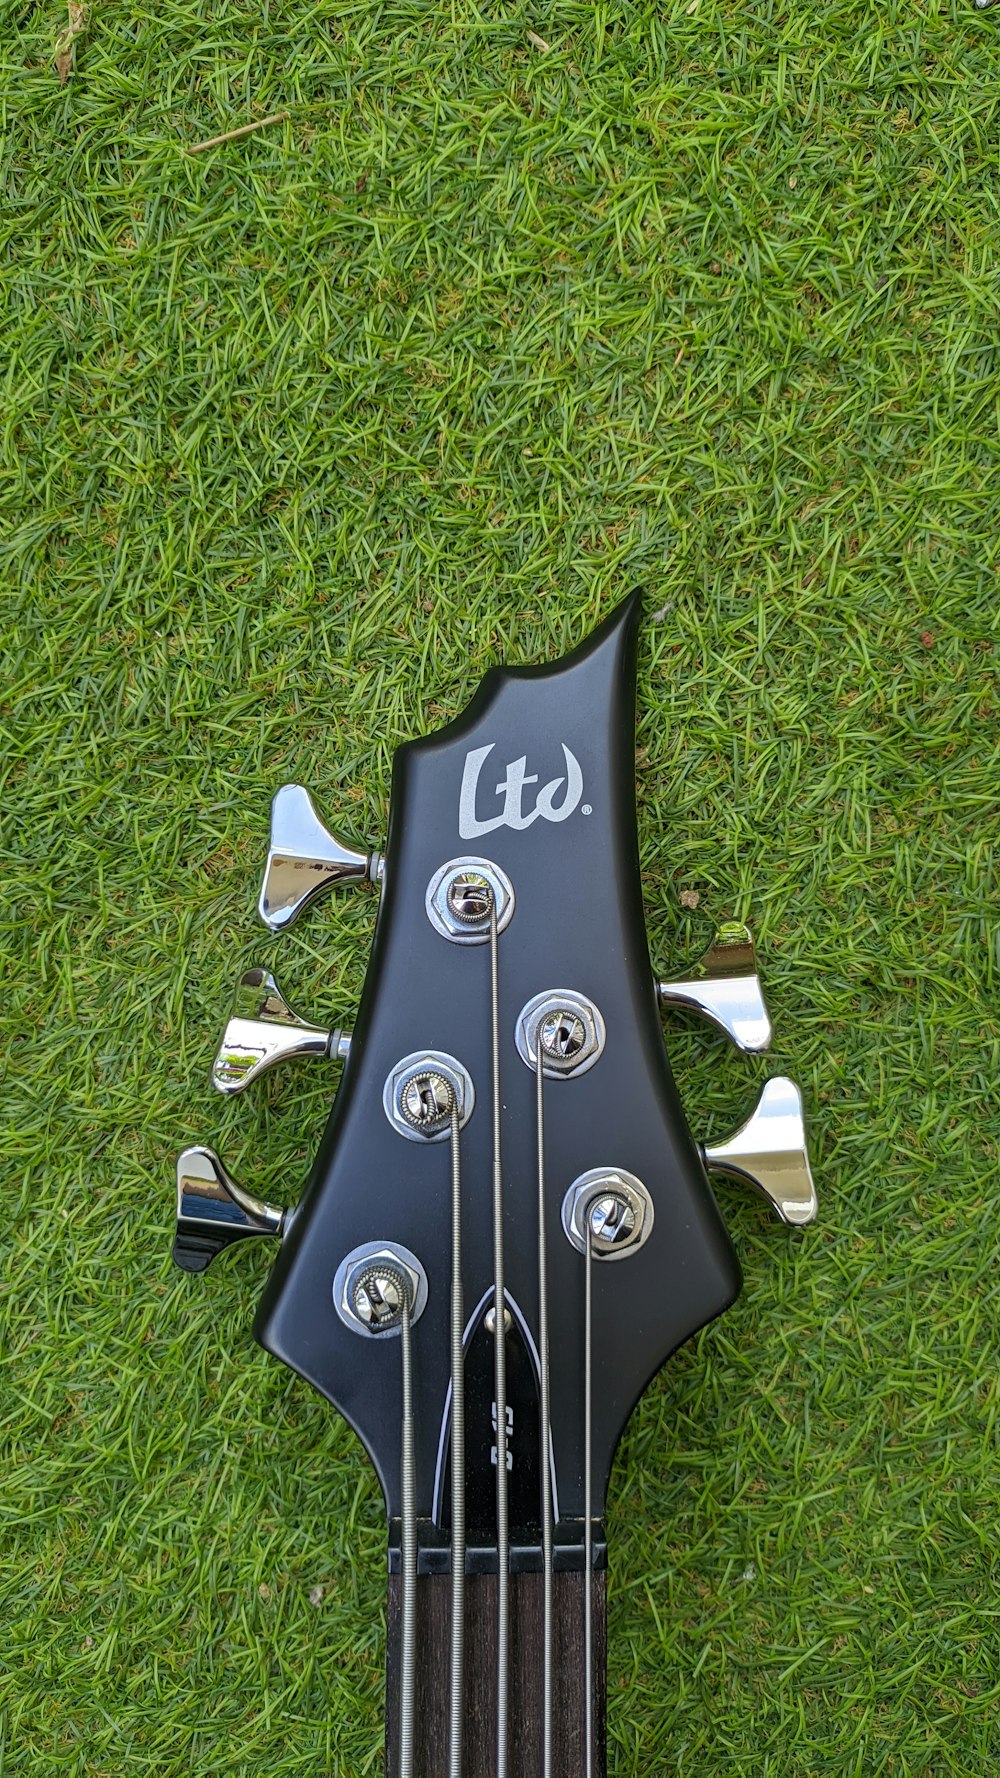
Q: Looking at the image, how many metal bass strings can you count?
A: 5